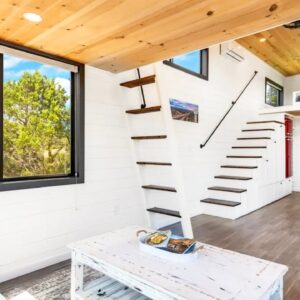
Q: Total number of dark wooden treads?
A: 15